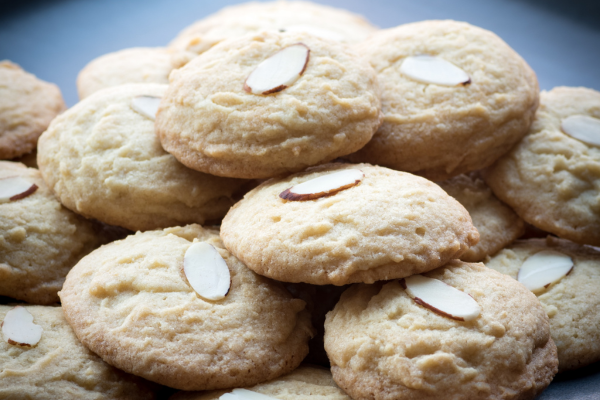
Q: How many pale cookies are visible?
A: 15